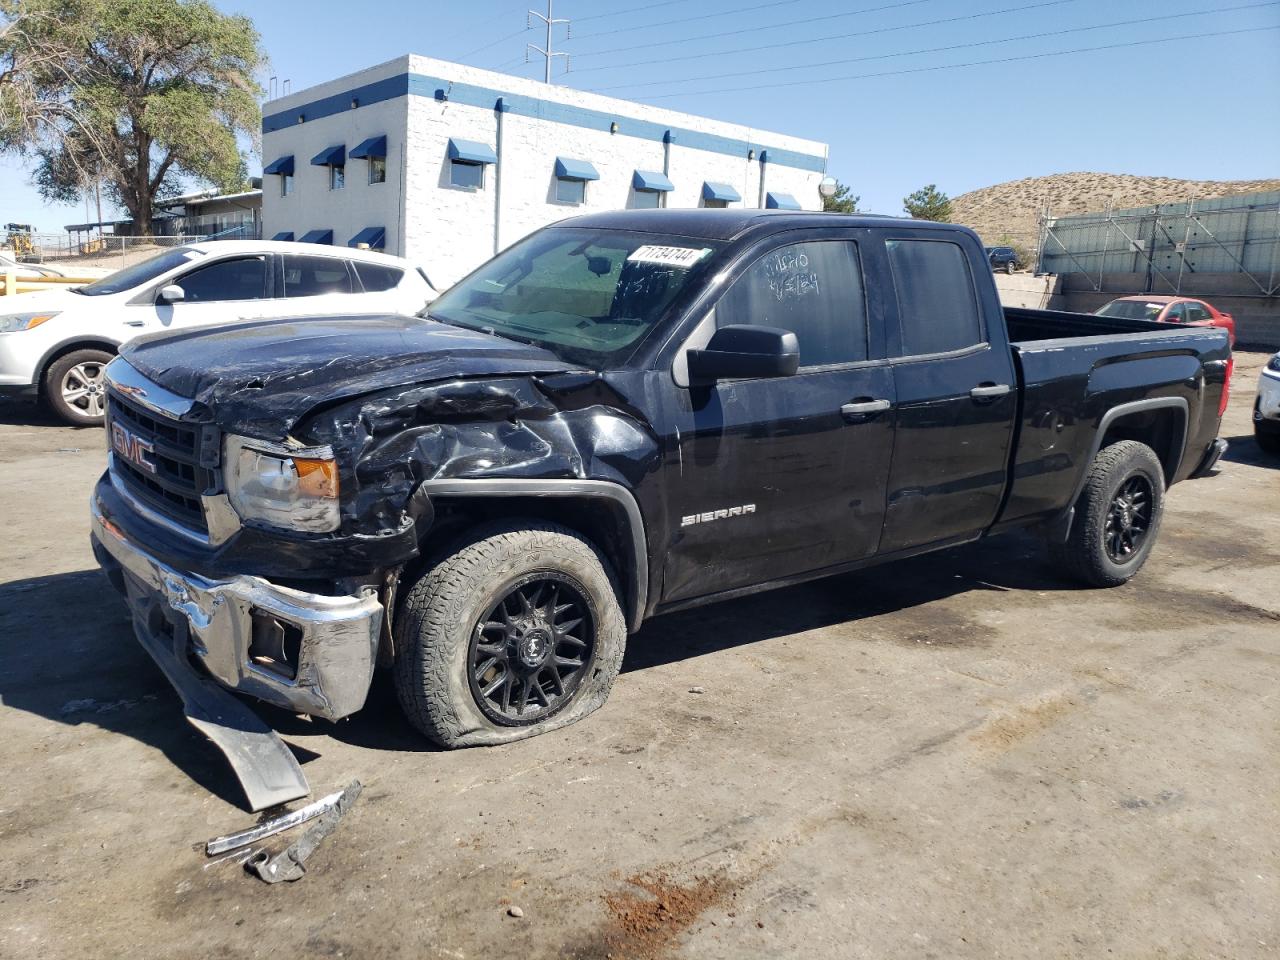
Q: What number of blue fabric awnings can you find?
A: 11